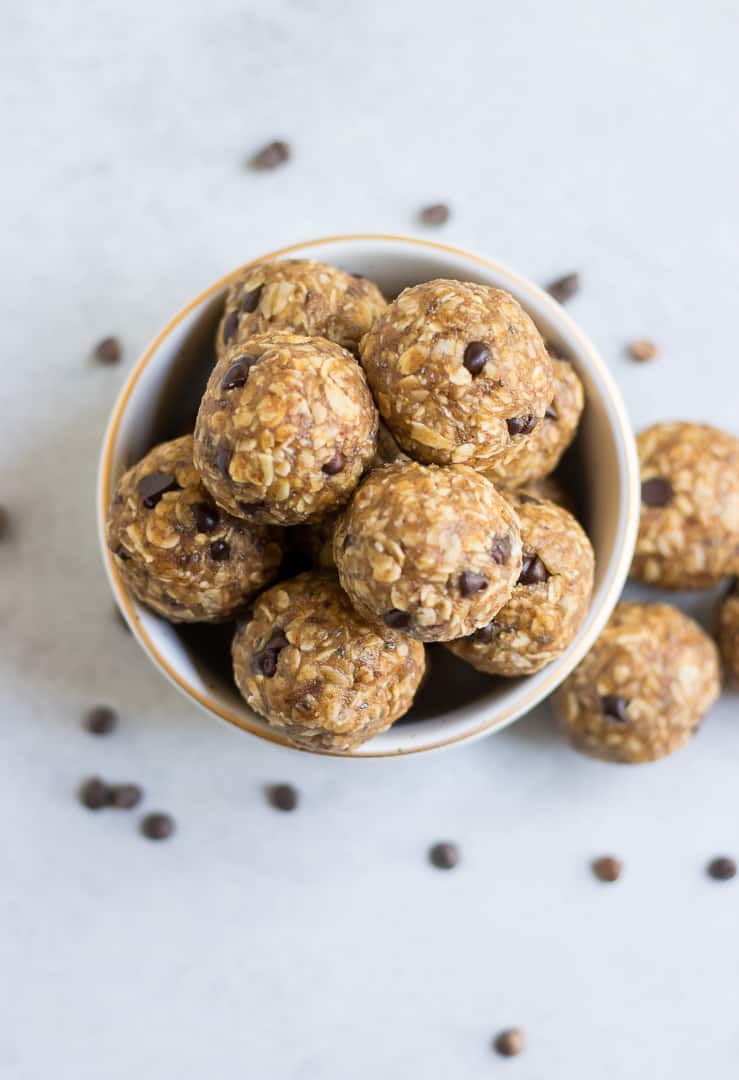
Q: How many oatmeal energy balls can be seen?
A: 11